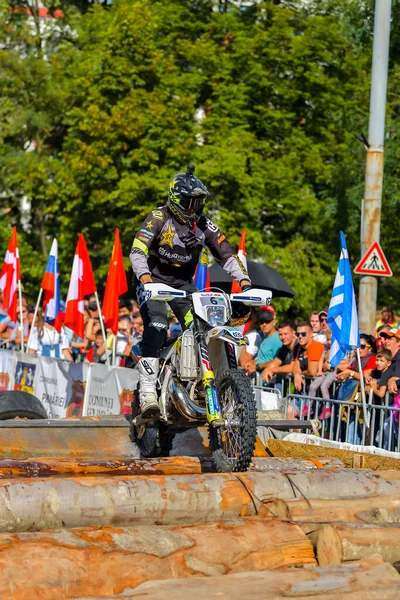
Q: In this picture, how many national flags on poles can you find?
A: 7